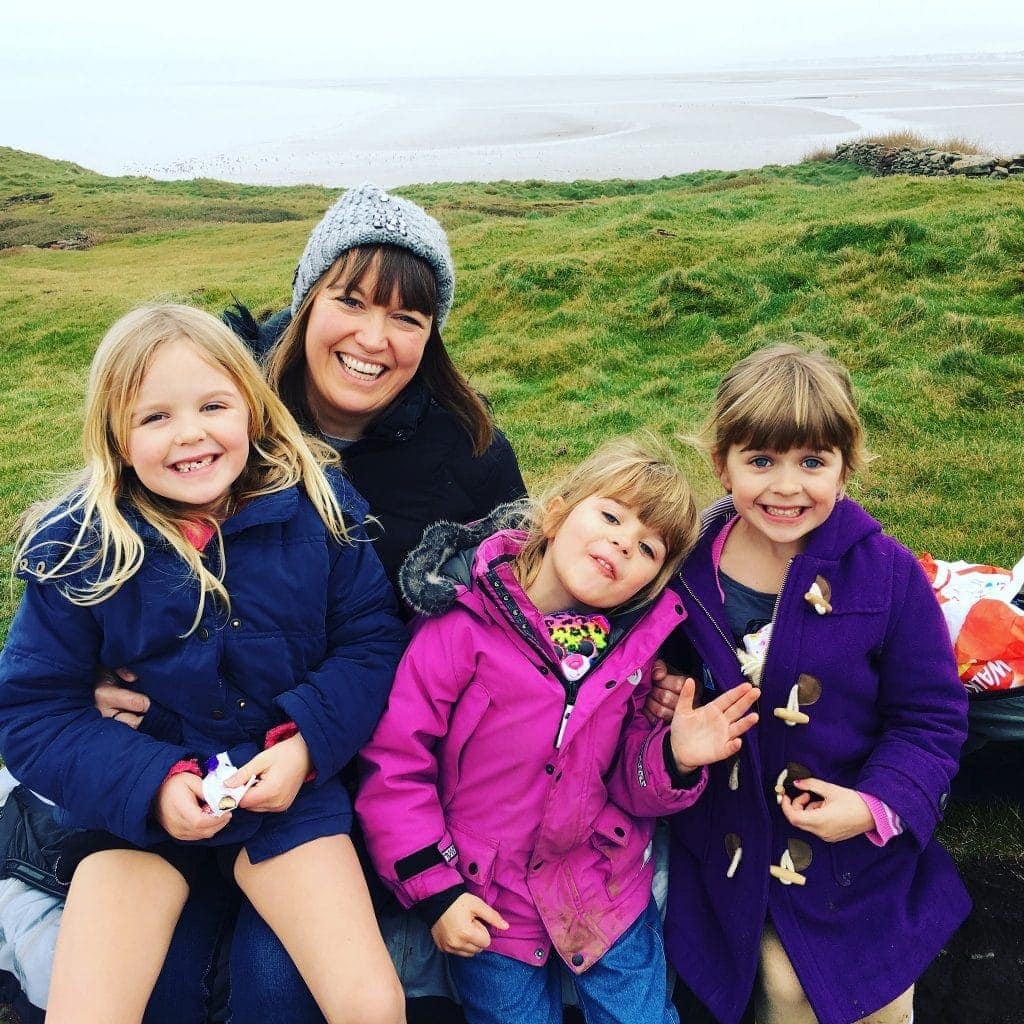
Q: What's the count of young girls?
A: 3